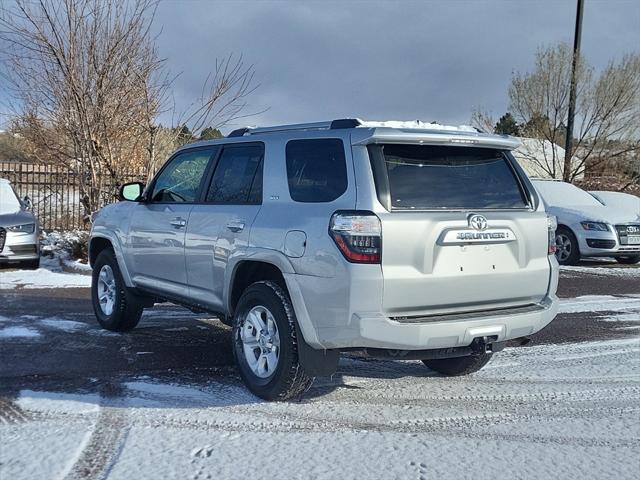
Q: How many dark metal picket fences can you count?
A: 1